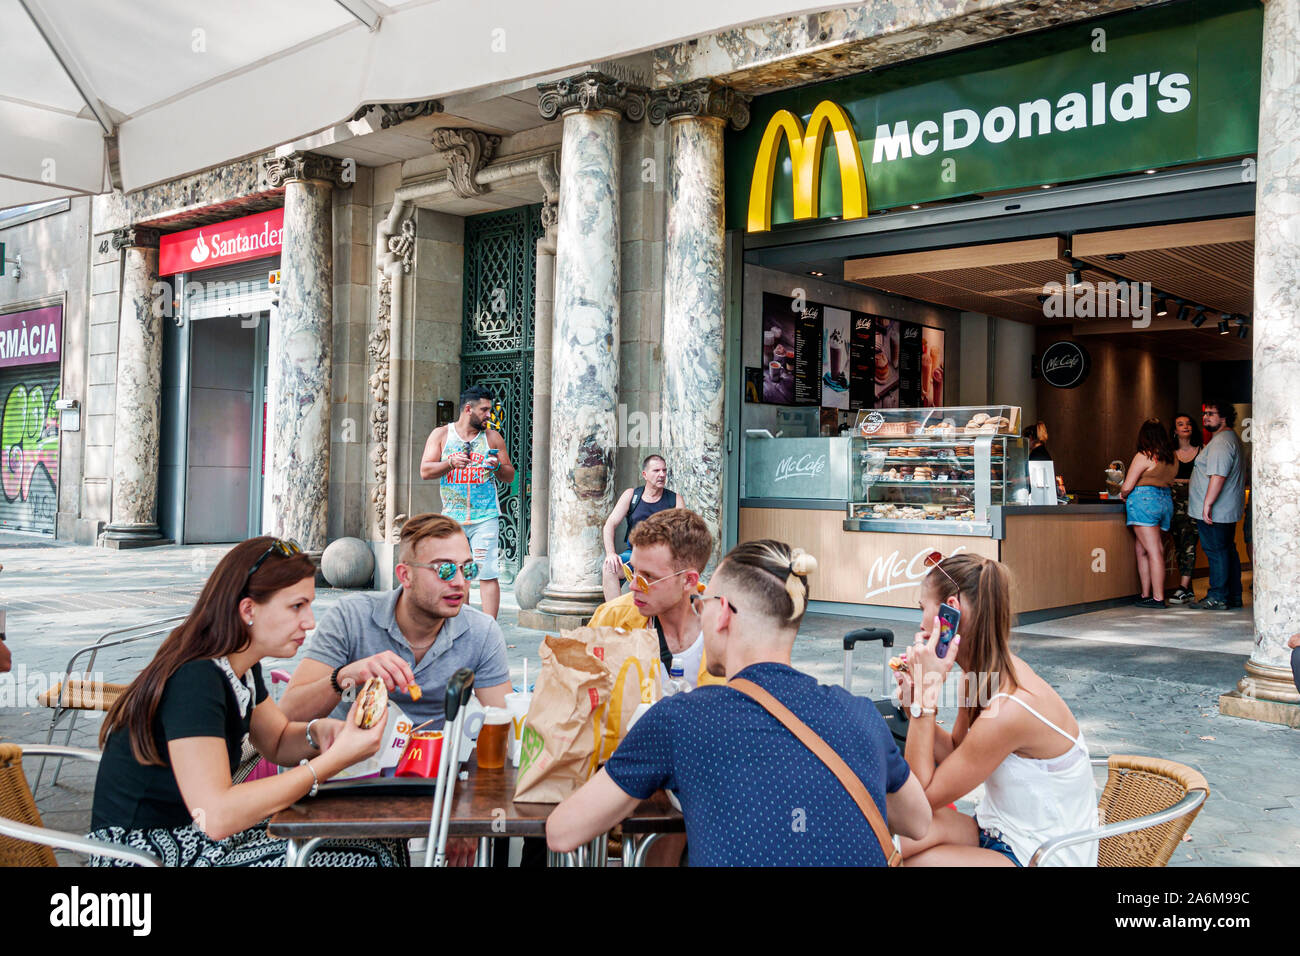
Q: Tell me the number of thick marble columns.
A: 5